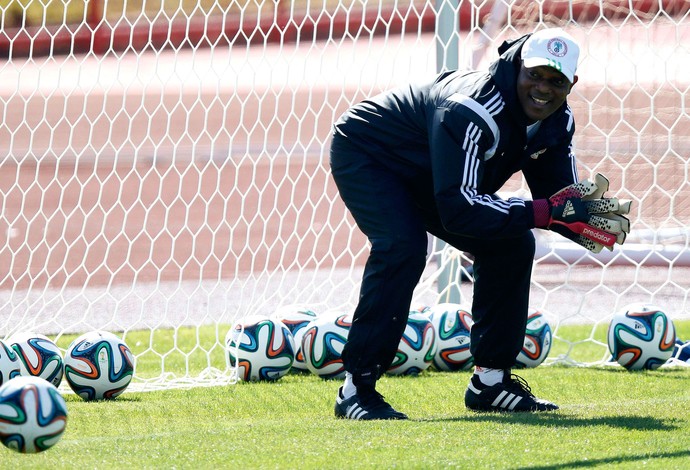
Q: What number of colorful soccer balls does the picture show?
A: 12